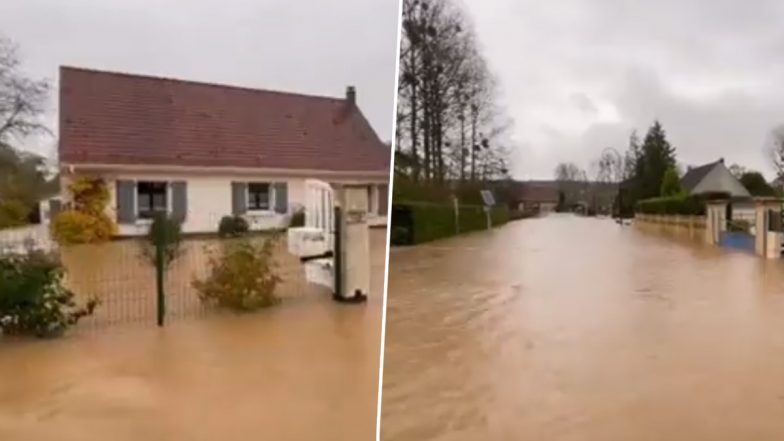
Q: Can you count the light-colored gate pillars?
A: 3